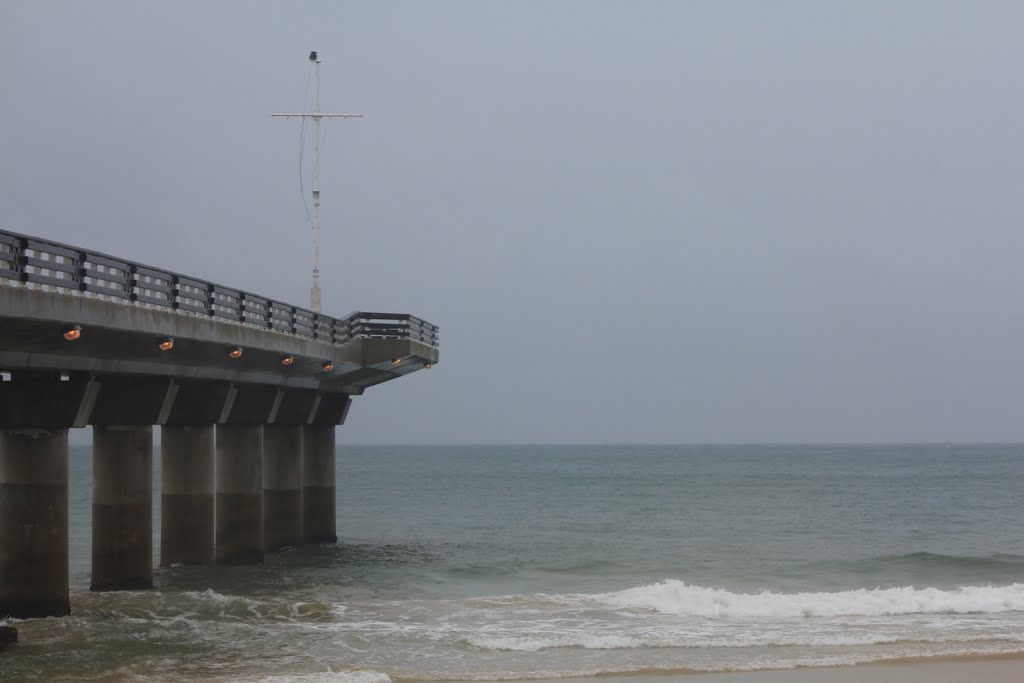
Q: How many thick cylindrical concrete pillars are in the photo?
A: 6